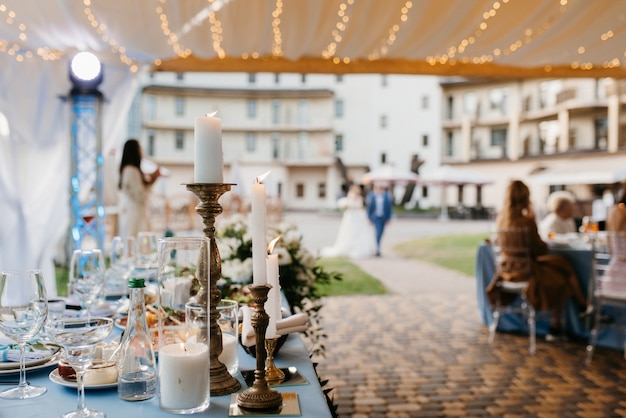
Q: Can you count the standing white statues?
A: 0